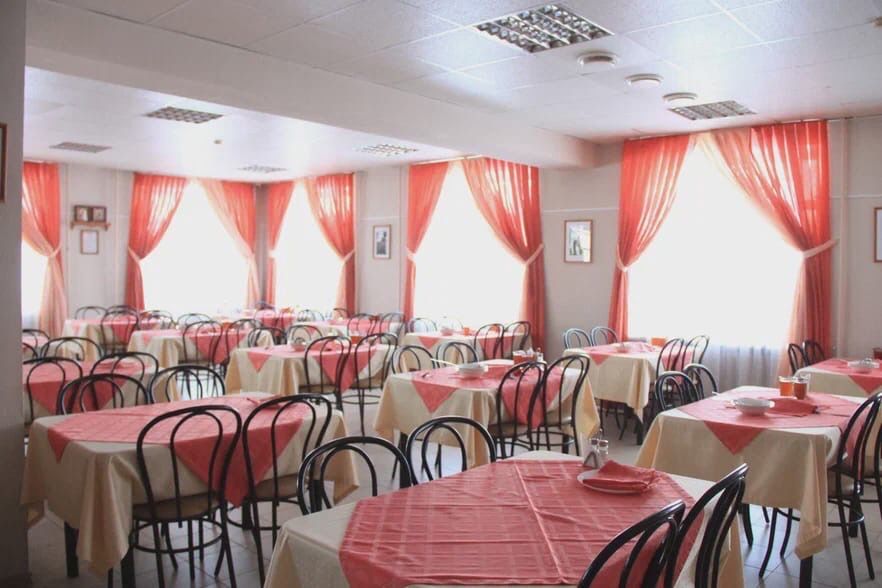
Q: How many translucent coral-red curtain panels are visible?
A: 9